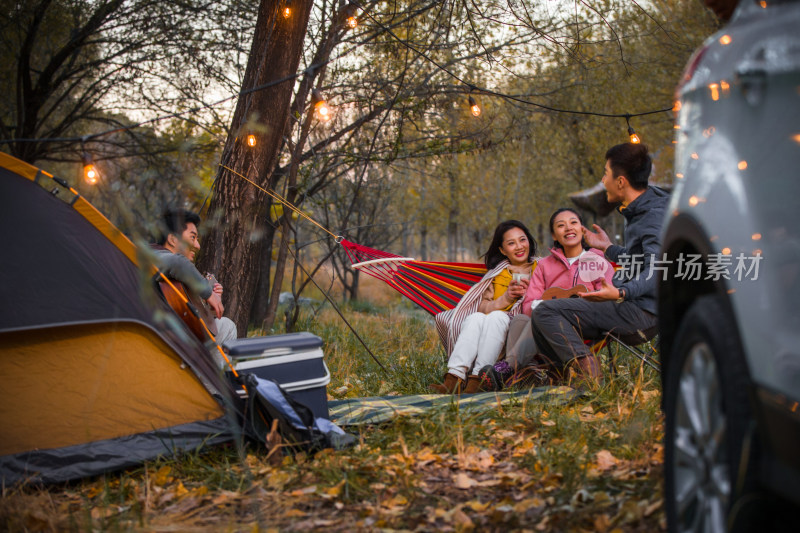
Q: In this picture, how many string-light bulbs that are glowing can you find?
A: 7